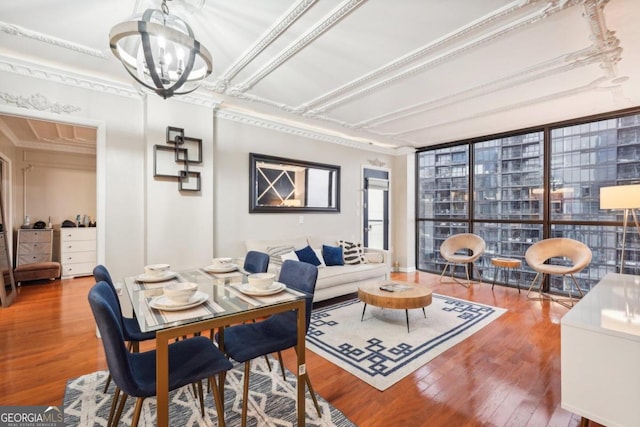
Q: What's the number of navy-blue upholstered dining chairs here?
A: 4